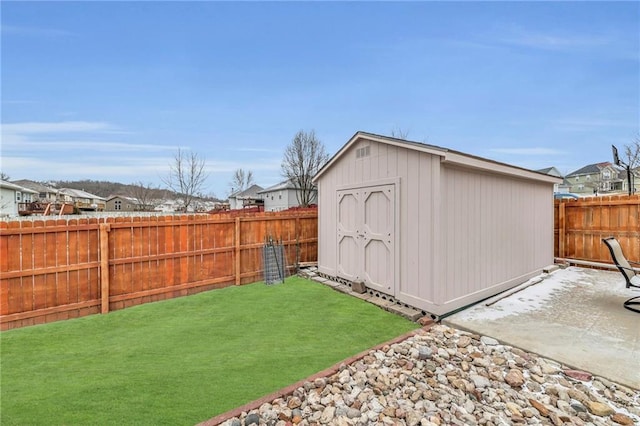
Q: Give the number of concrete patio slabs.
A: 1